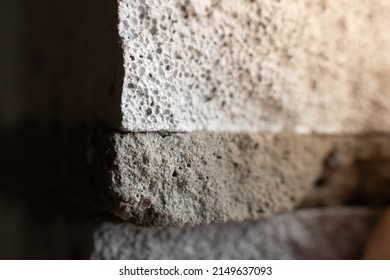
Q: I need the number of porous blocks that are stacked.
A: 3